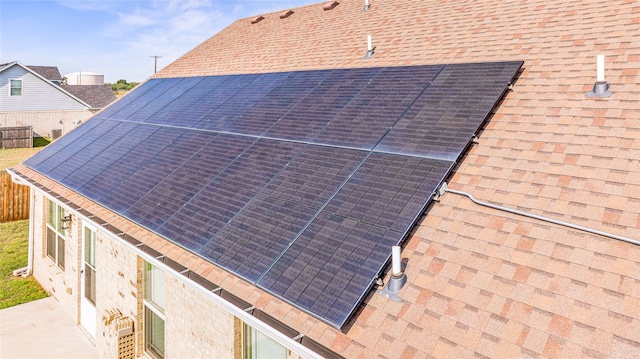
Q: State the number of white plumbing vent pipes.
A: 4